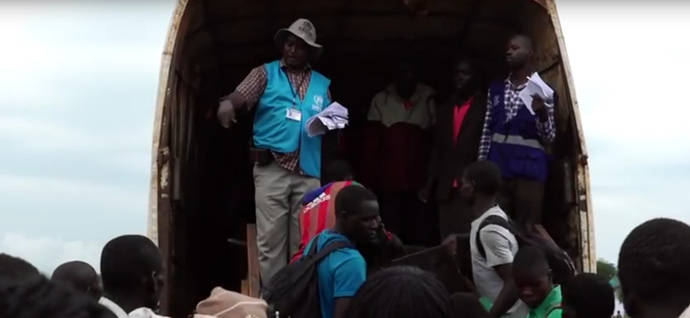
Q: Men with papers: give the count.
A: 2